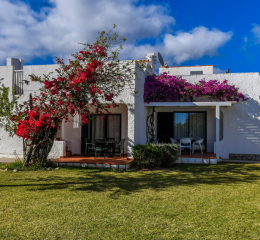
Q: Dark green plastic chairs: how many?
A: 4